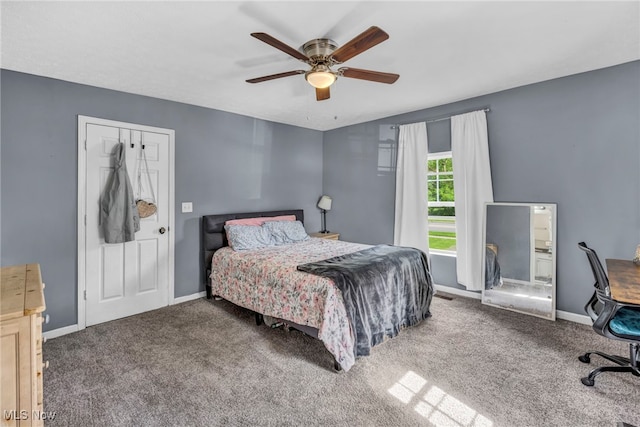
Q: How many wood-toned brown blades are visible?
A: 5